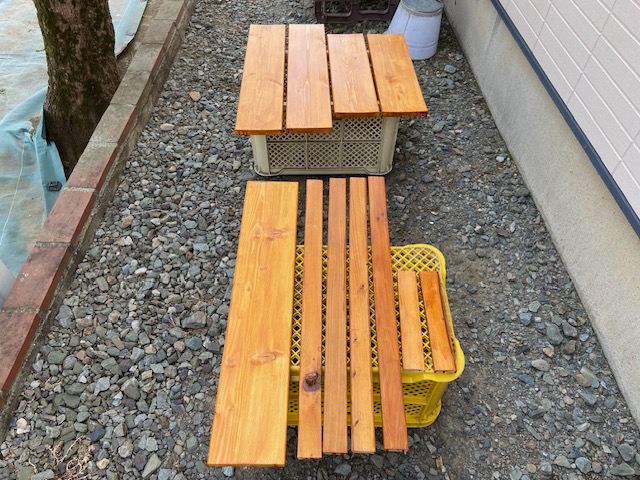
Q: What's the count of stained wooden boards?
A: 11